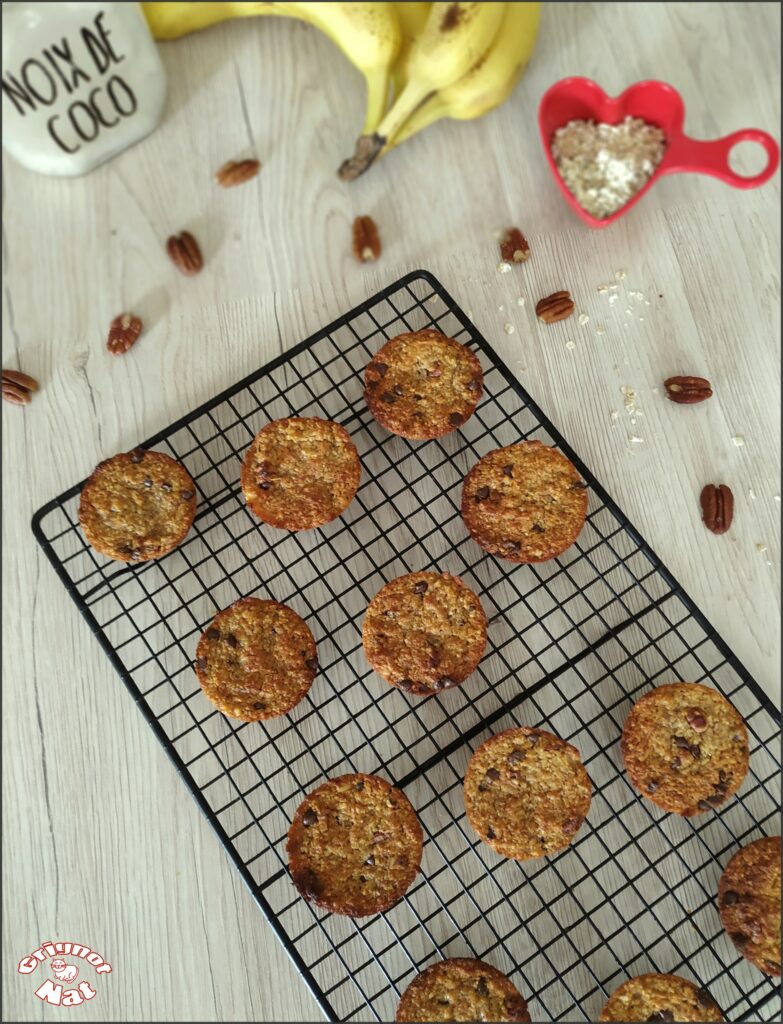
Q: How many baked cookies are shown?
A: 12